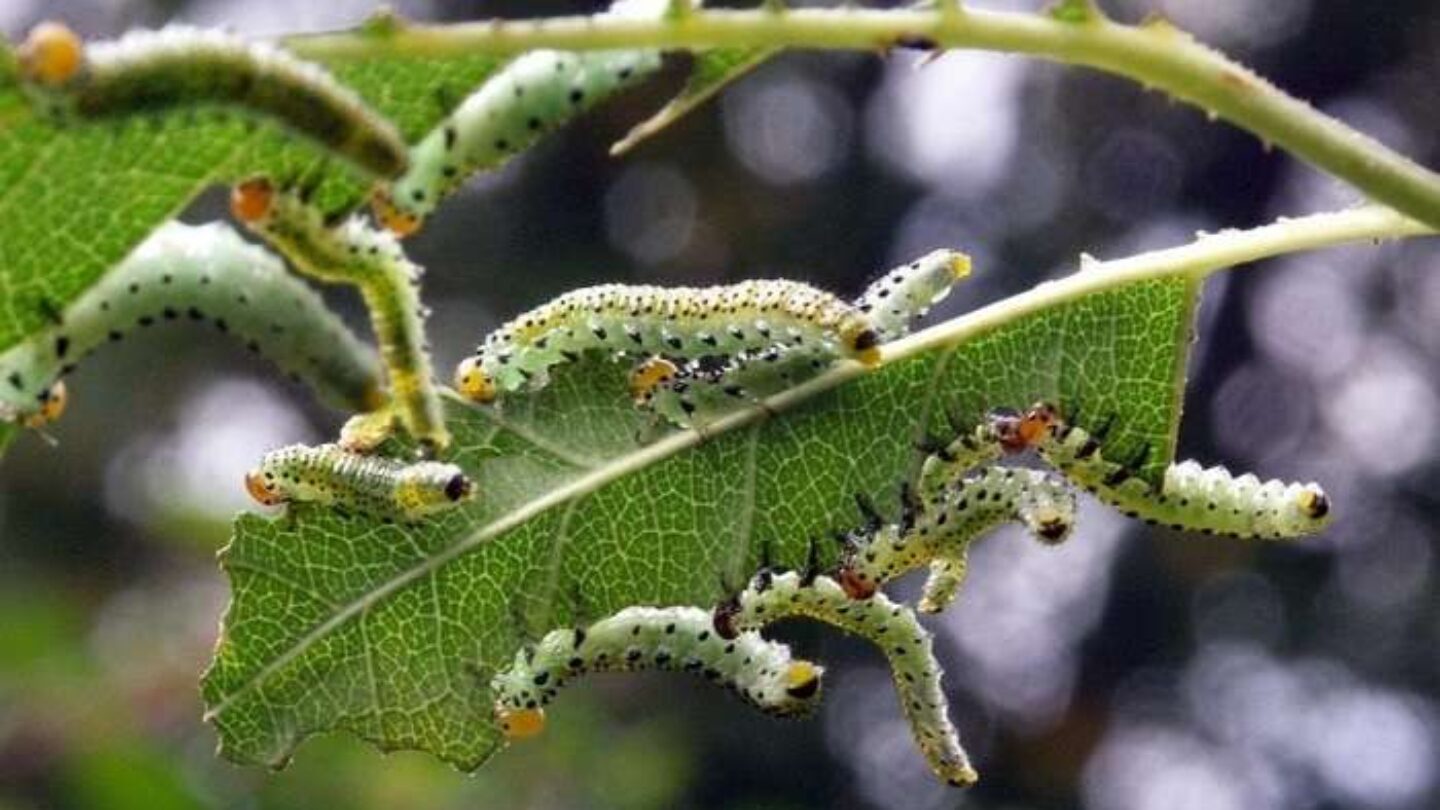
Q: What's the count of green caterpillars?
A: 12